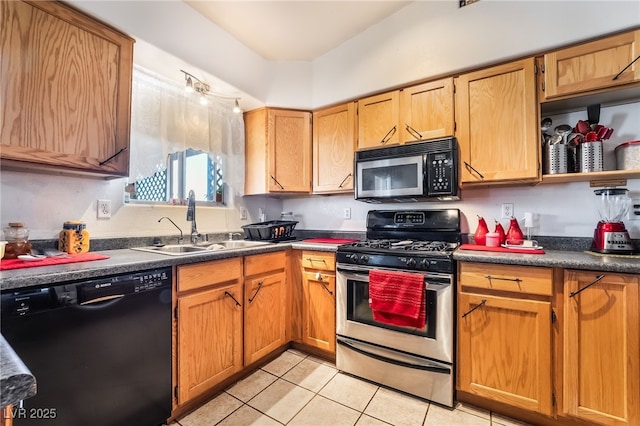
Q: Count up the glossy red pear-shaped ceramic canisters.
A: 3